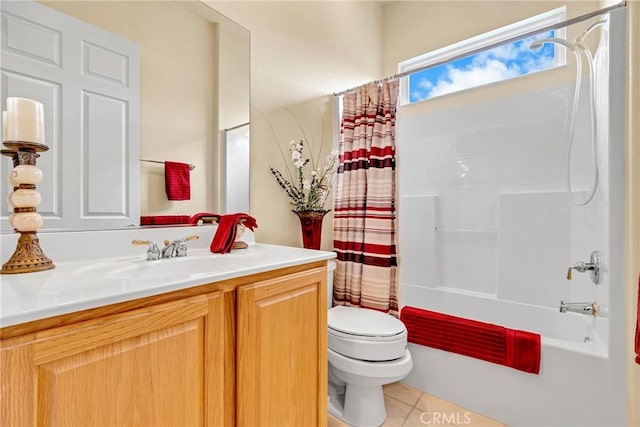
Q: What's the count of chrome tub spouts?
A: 1